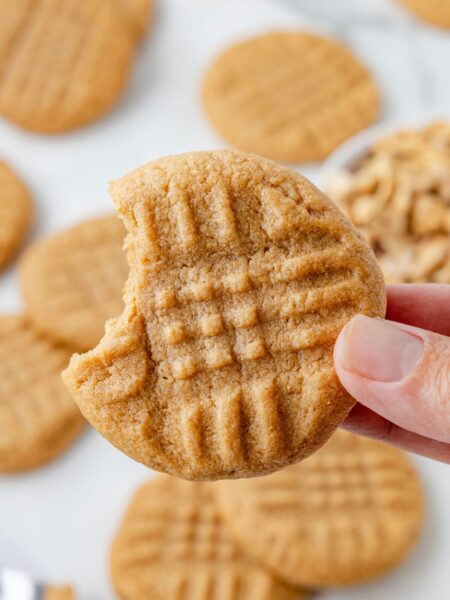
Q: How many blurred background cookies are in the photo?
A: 9